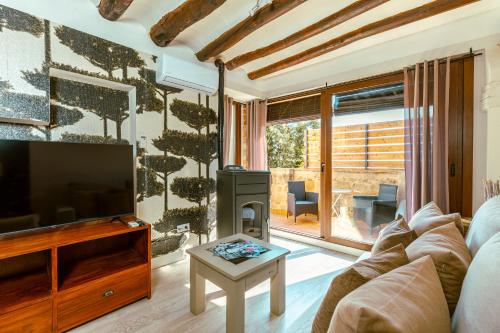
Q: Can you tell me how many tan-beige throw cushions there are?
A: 5